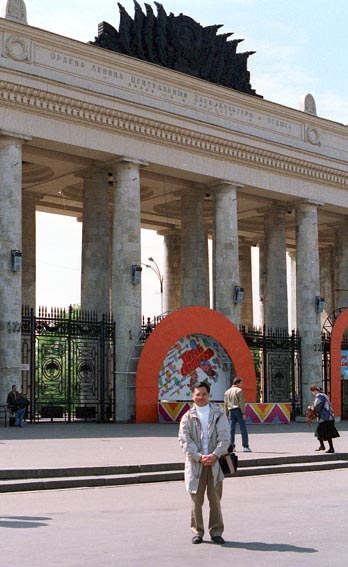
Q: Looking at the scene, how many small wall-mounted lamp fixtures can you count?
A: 4